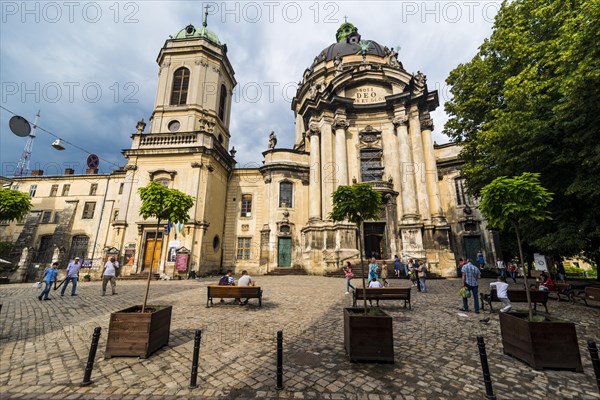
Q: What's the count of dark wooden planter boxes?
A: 3